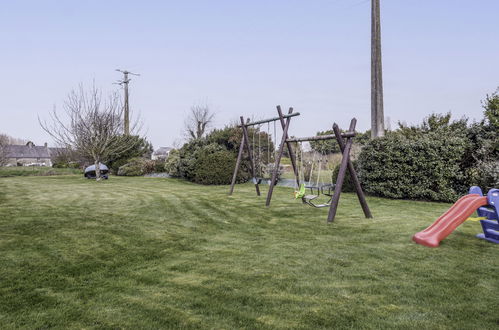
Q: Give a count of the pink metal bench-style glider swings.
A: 0